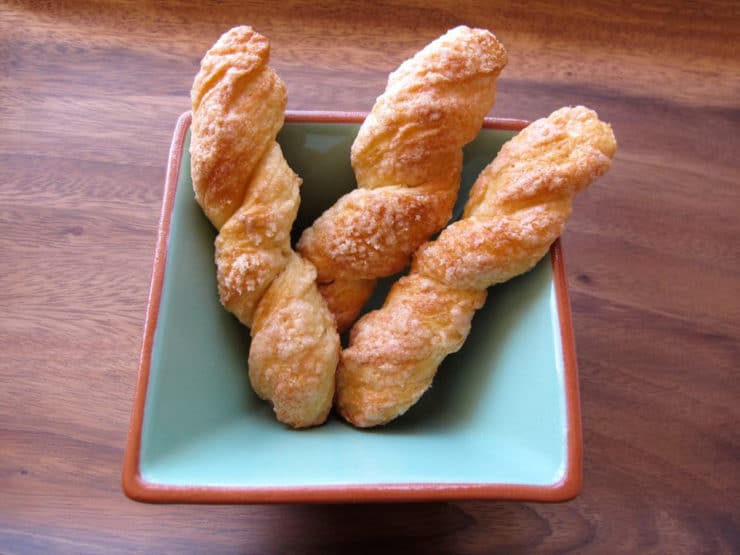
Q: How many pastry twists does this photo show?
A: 3